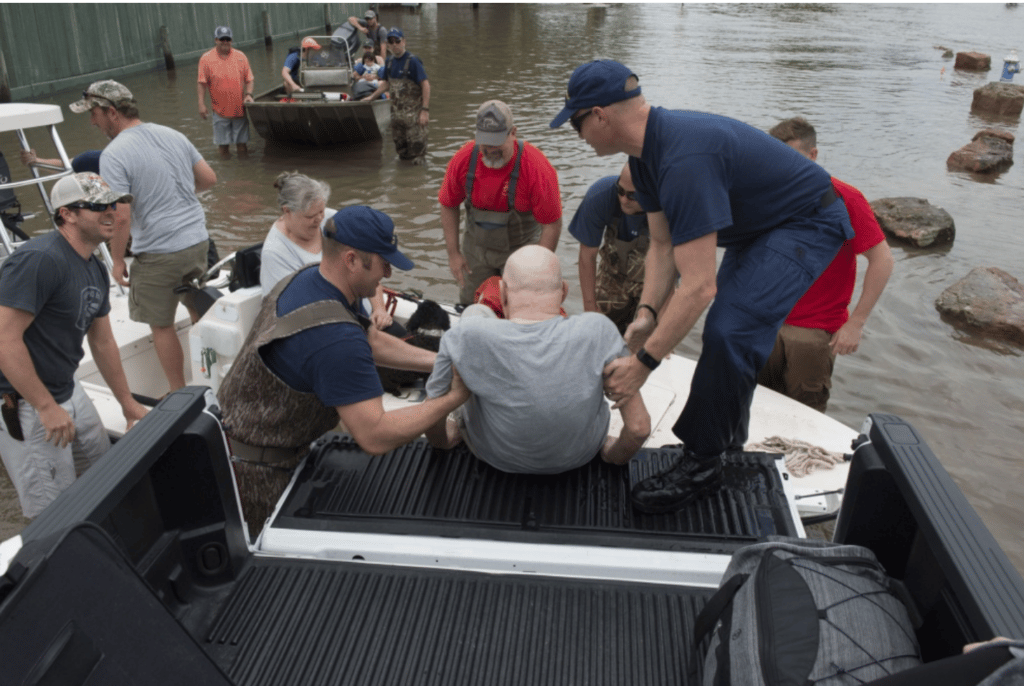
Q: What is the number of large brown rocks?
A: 5